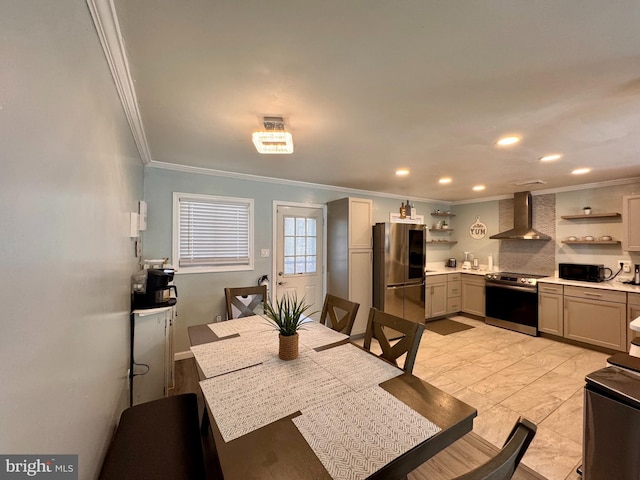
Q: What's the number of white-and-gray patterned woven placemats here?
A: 6